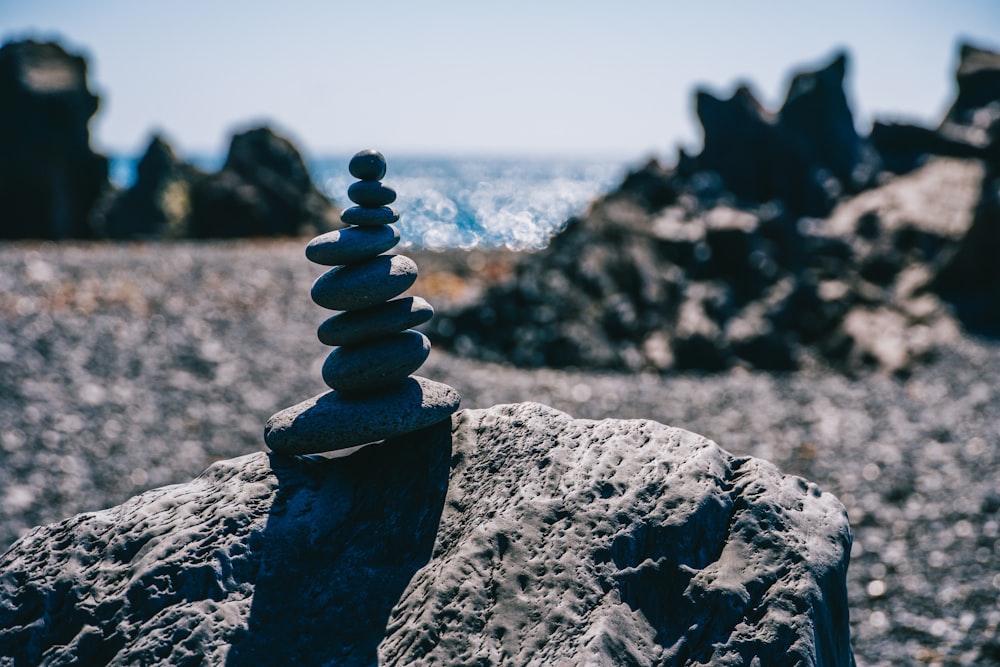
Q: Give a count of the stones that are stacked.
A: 8